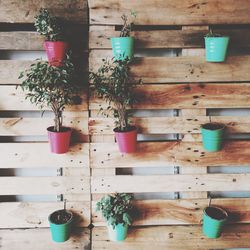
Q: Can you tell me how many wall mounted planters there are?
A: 9